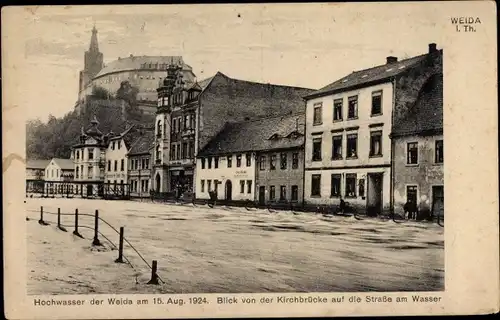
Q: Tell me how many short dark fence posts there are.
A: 6